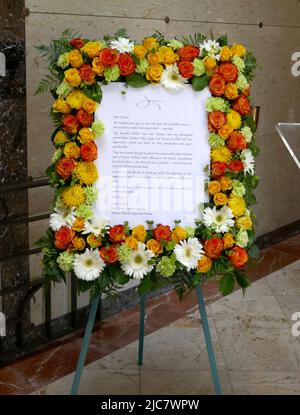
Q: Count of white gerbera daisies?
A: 10